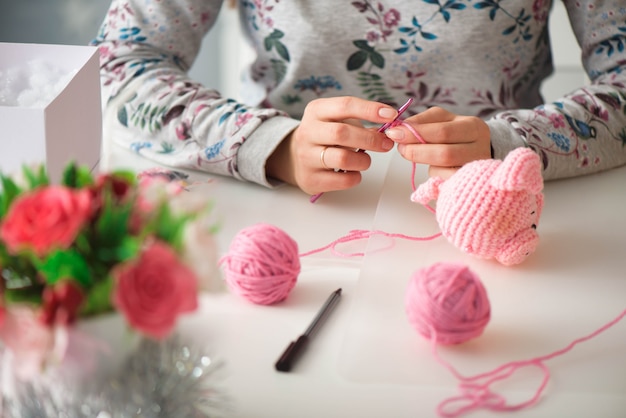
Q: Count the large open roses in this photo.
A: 2